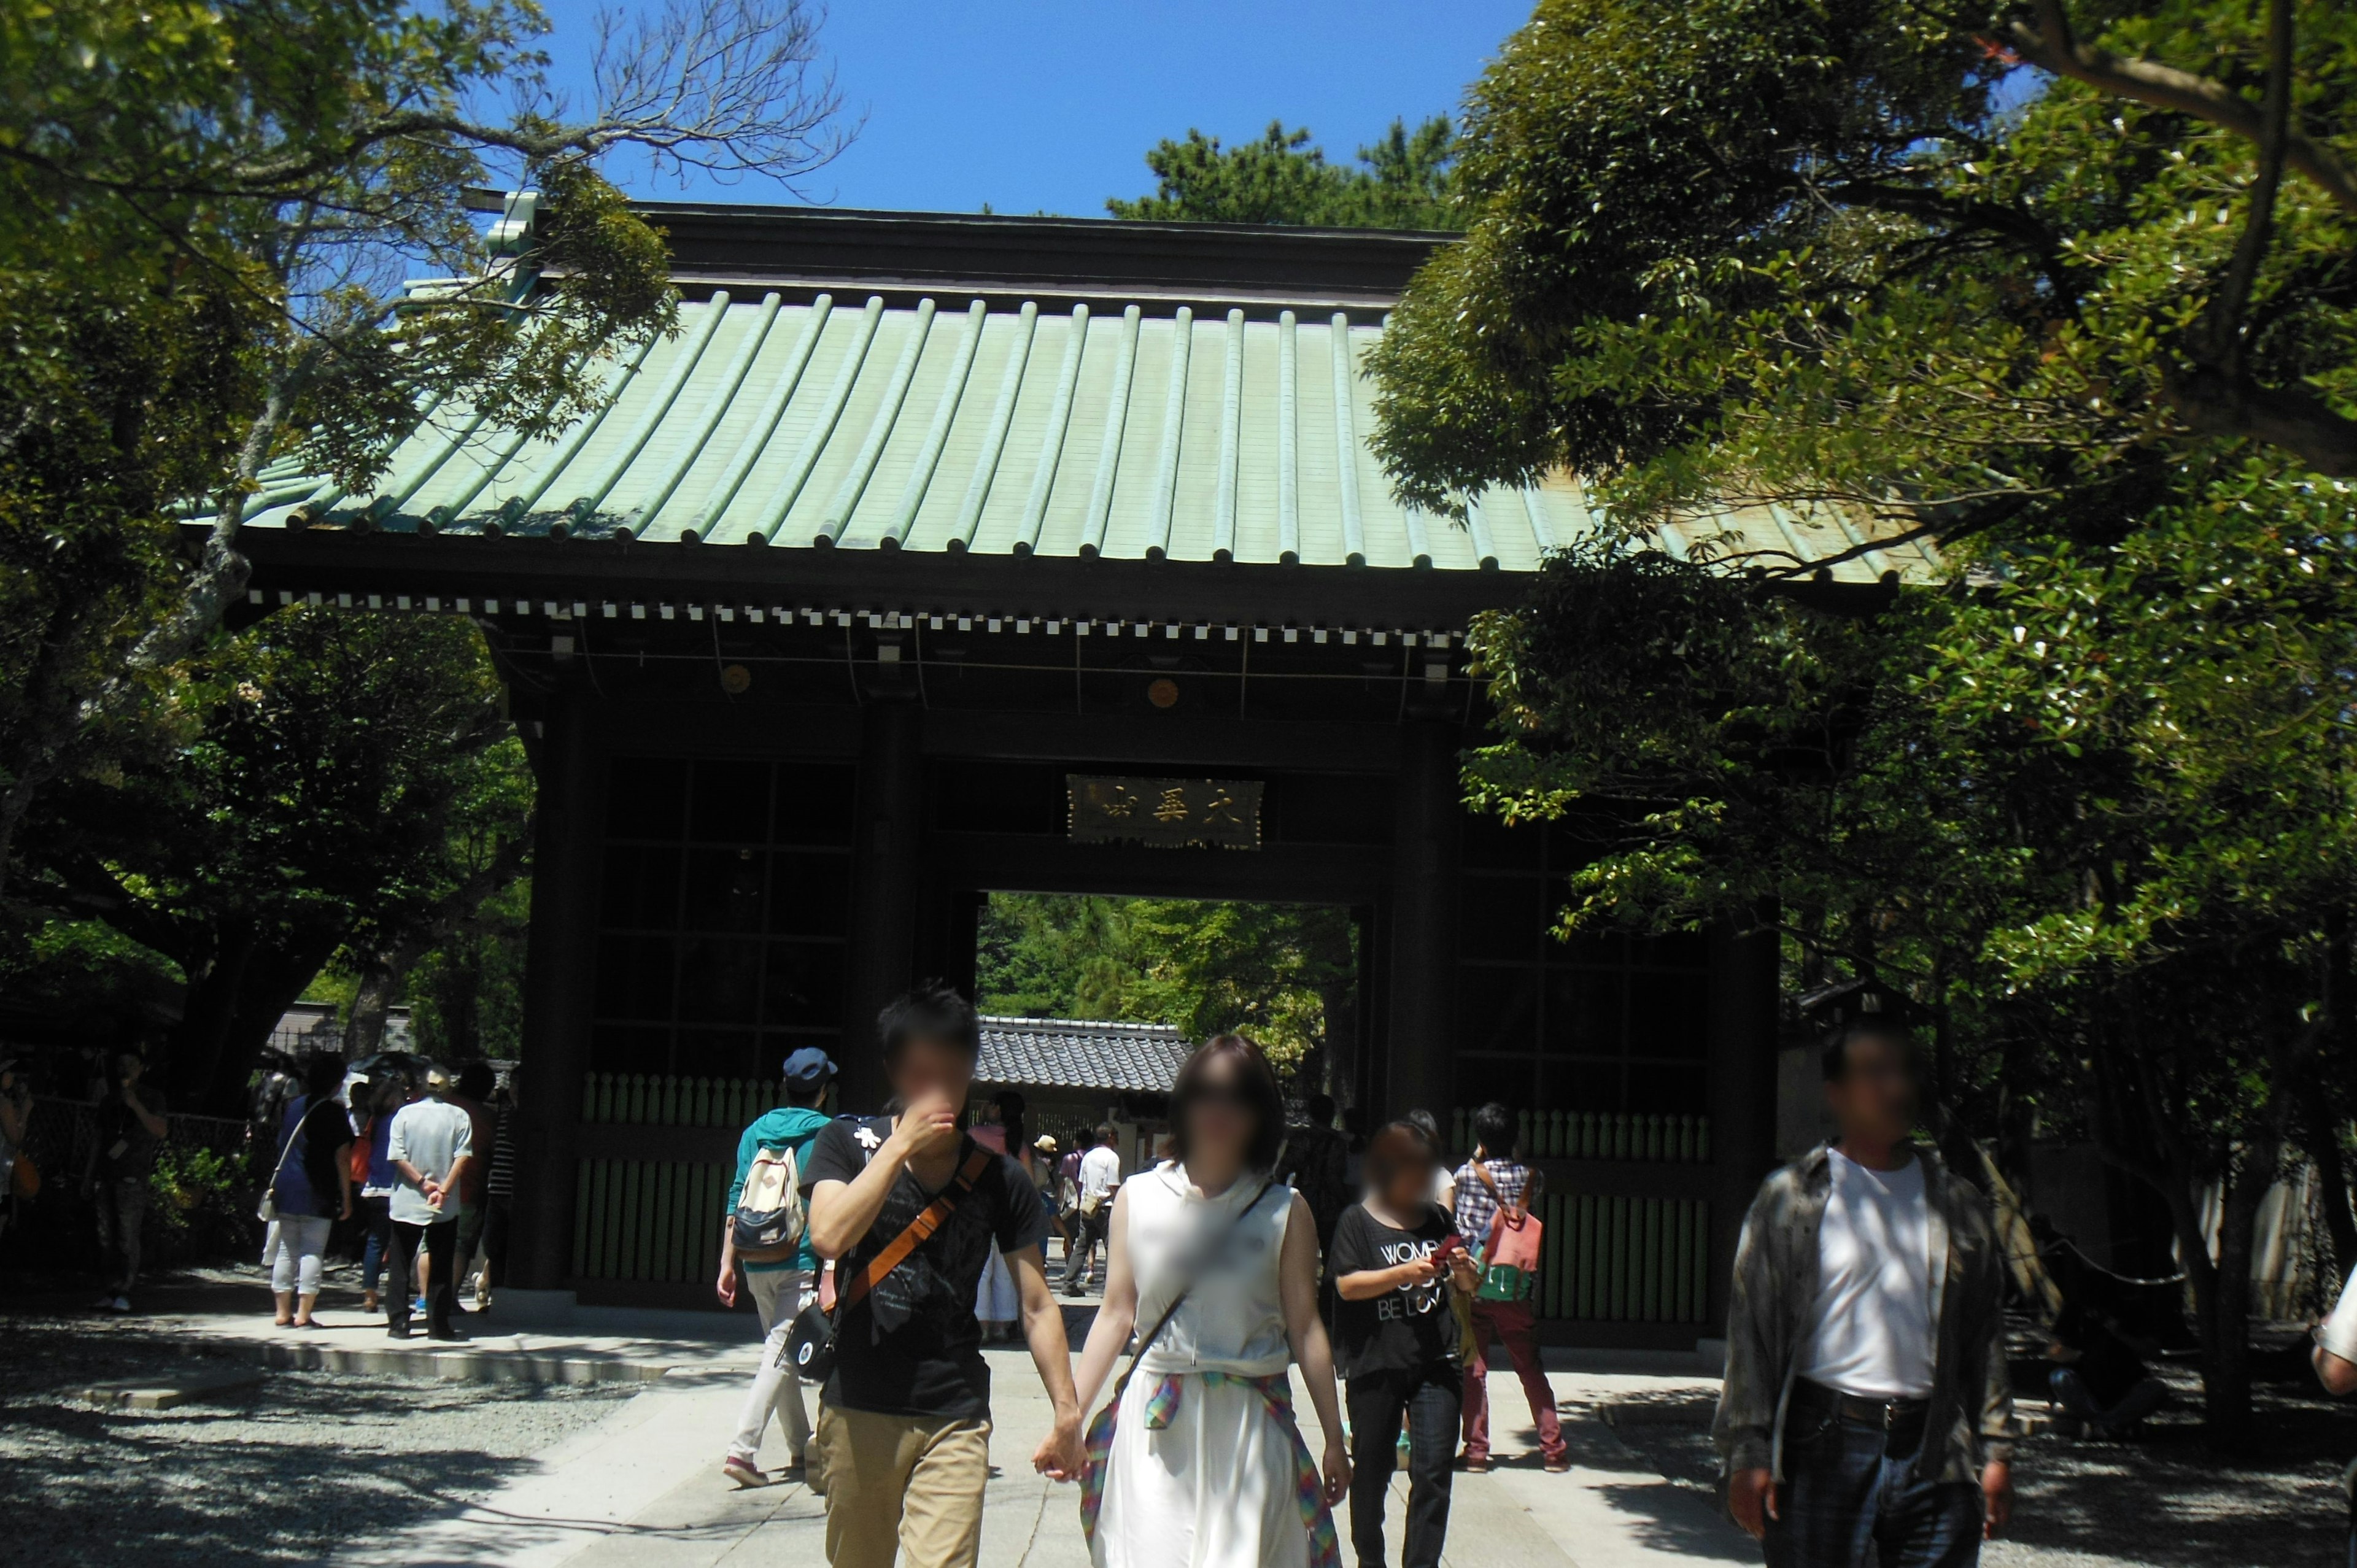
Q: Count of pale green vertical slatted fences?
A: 2